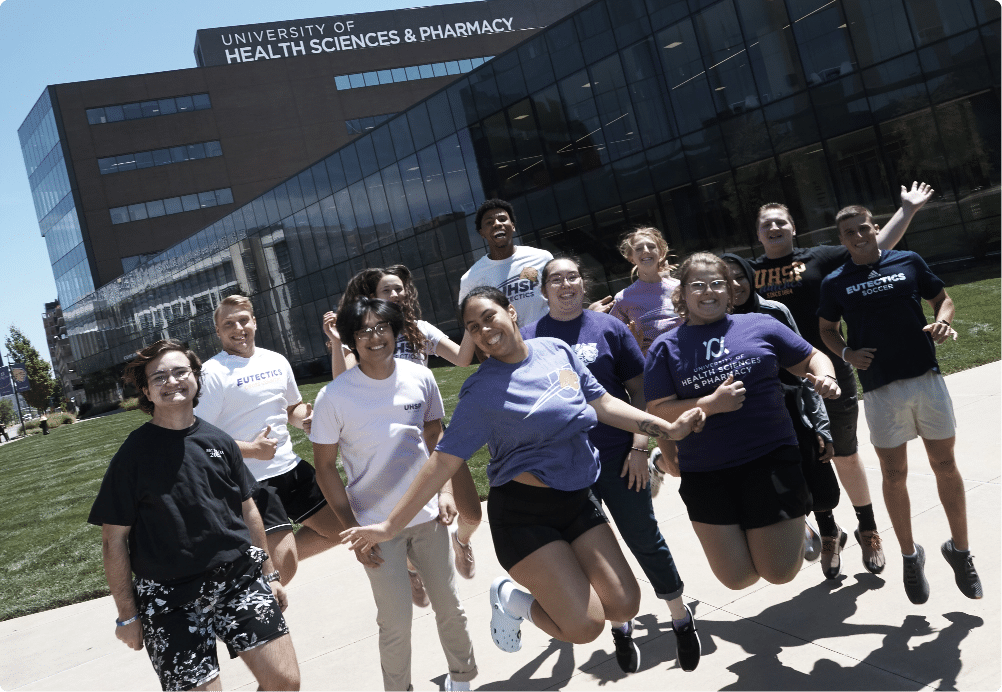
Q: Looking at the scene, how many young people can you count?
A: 12